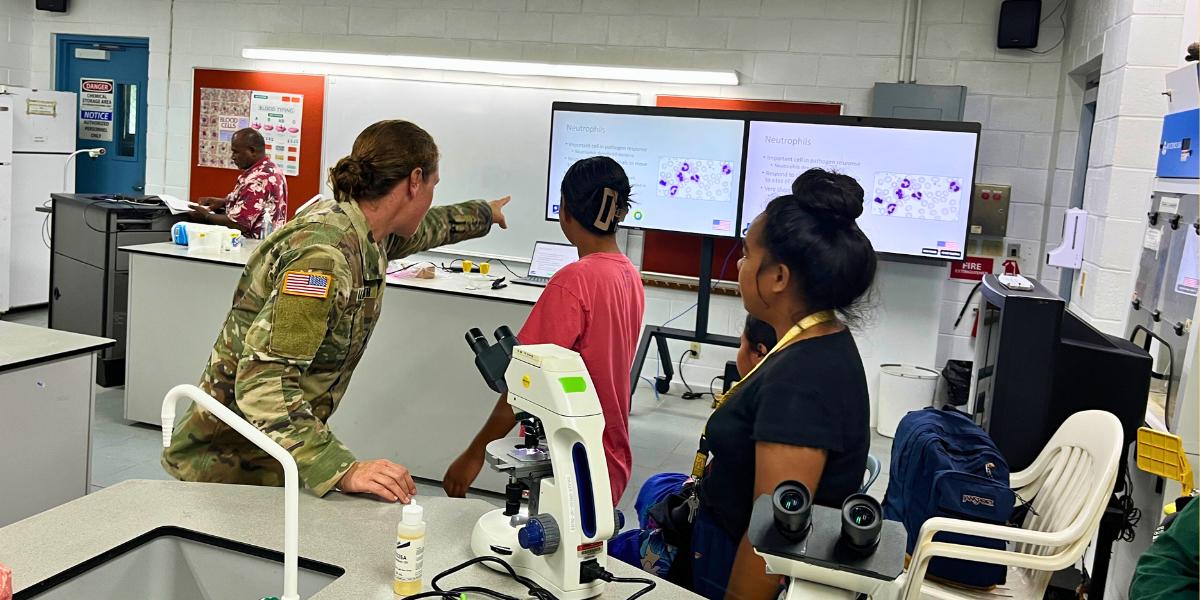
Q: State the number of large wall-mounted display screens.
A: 2